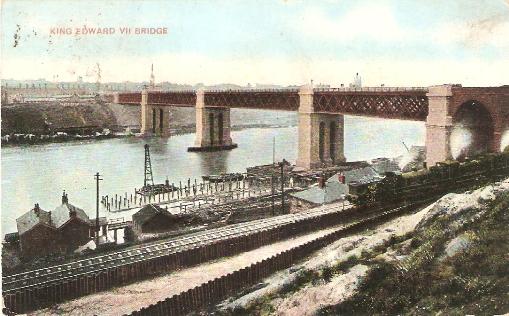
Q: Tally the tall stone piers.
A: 4